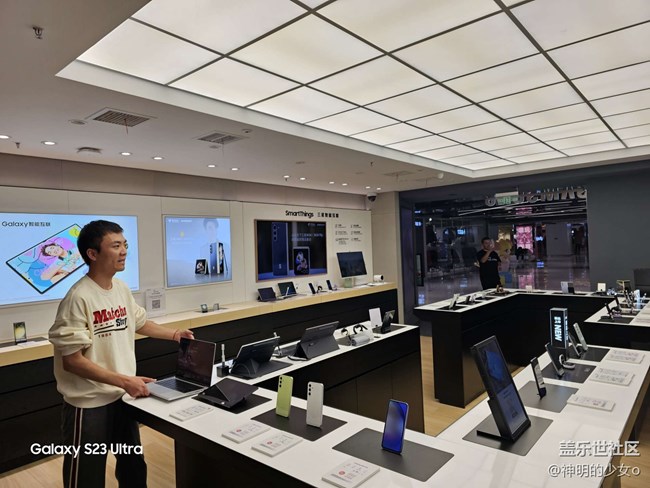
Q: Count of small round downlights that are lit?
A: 12